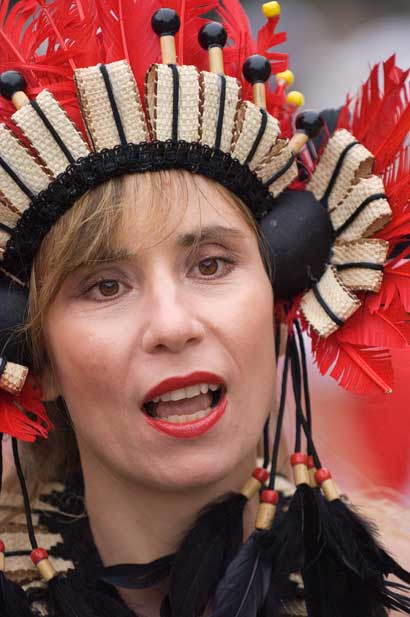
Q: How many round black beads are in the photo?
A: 5